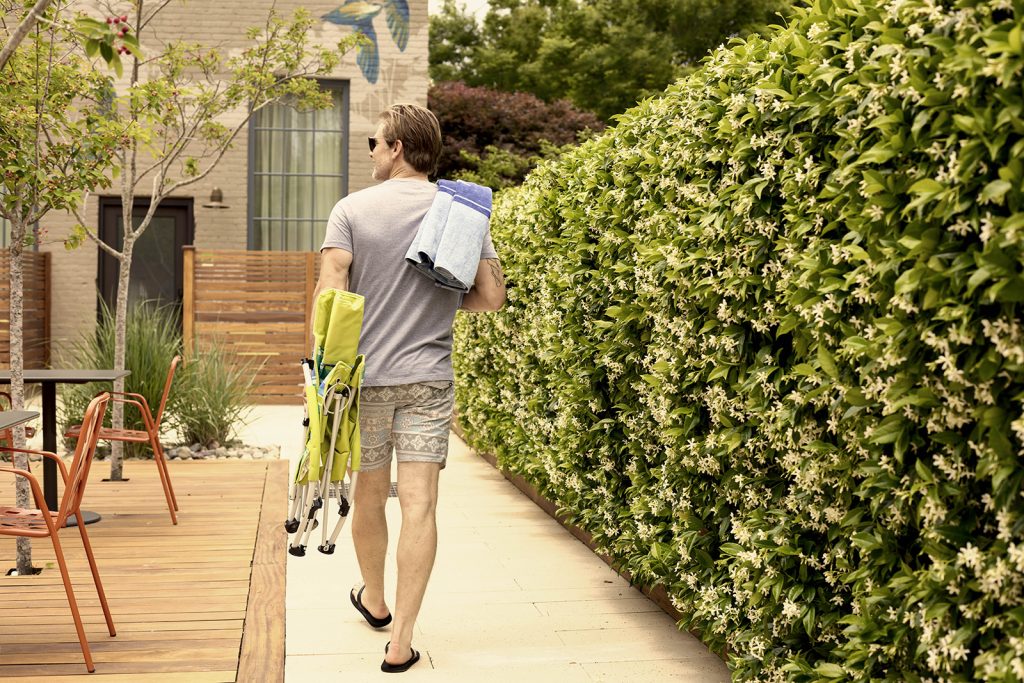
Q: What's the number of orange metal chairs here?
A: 3